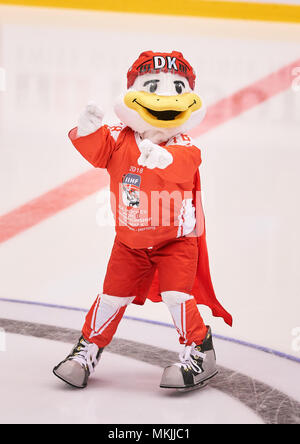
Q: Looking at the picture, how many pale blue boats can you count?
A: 0